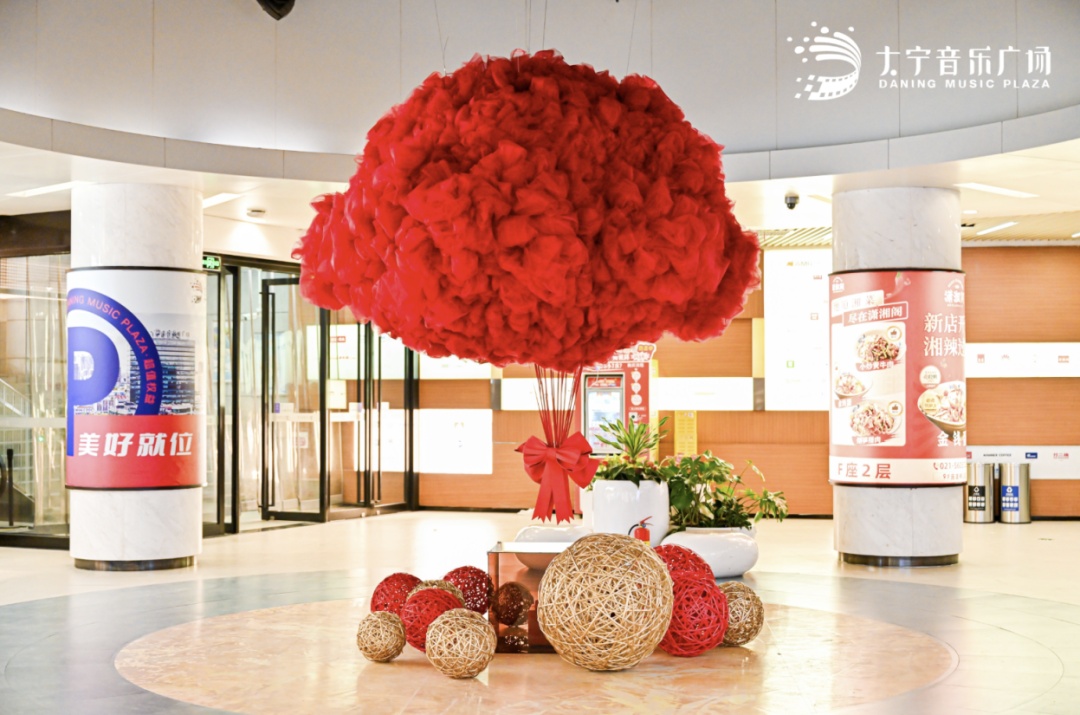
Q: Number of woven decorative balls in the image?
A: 10